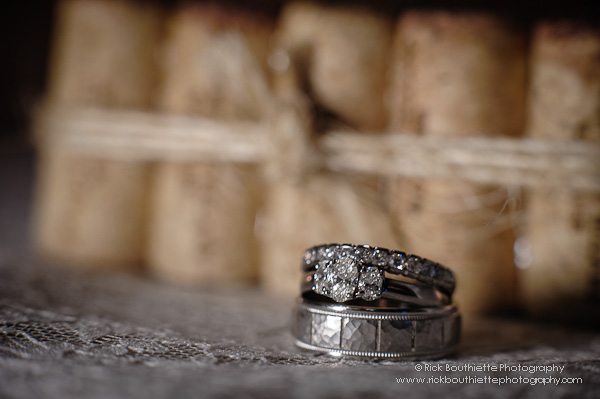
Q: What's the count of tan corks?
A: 5